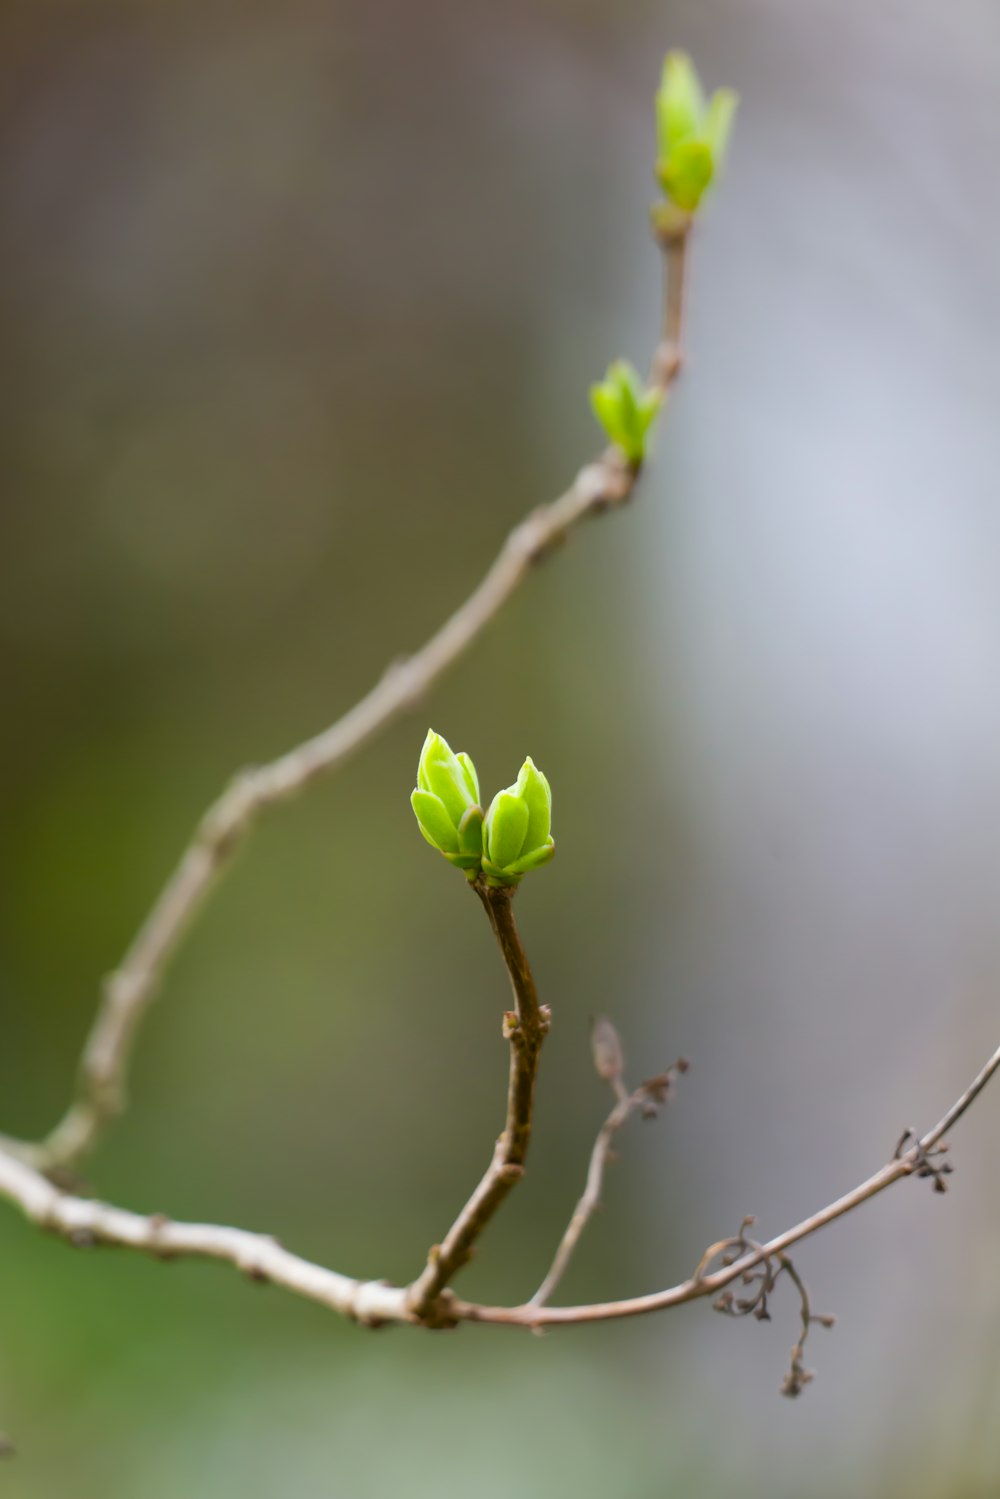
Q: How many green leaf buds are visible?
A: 4